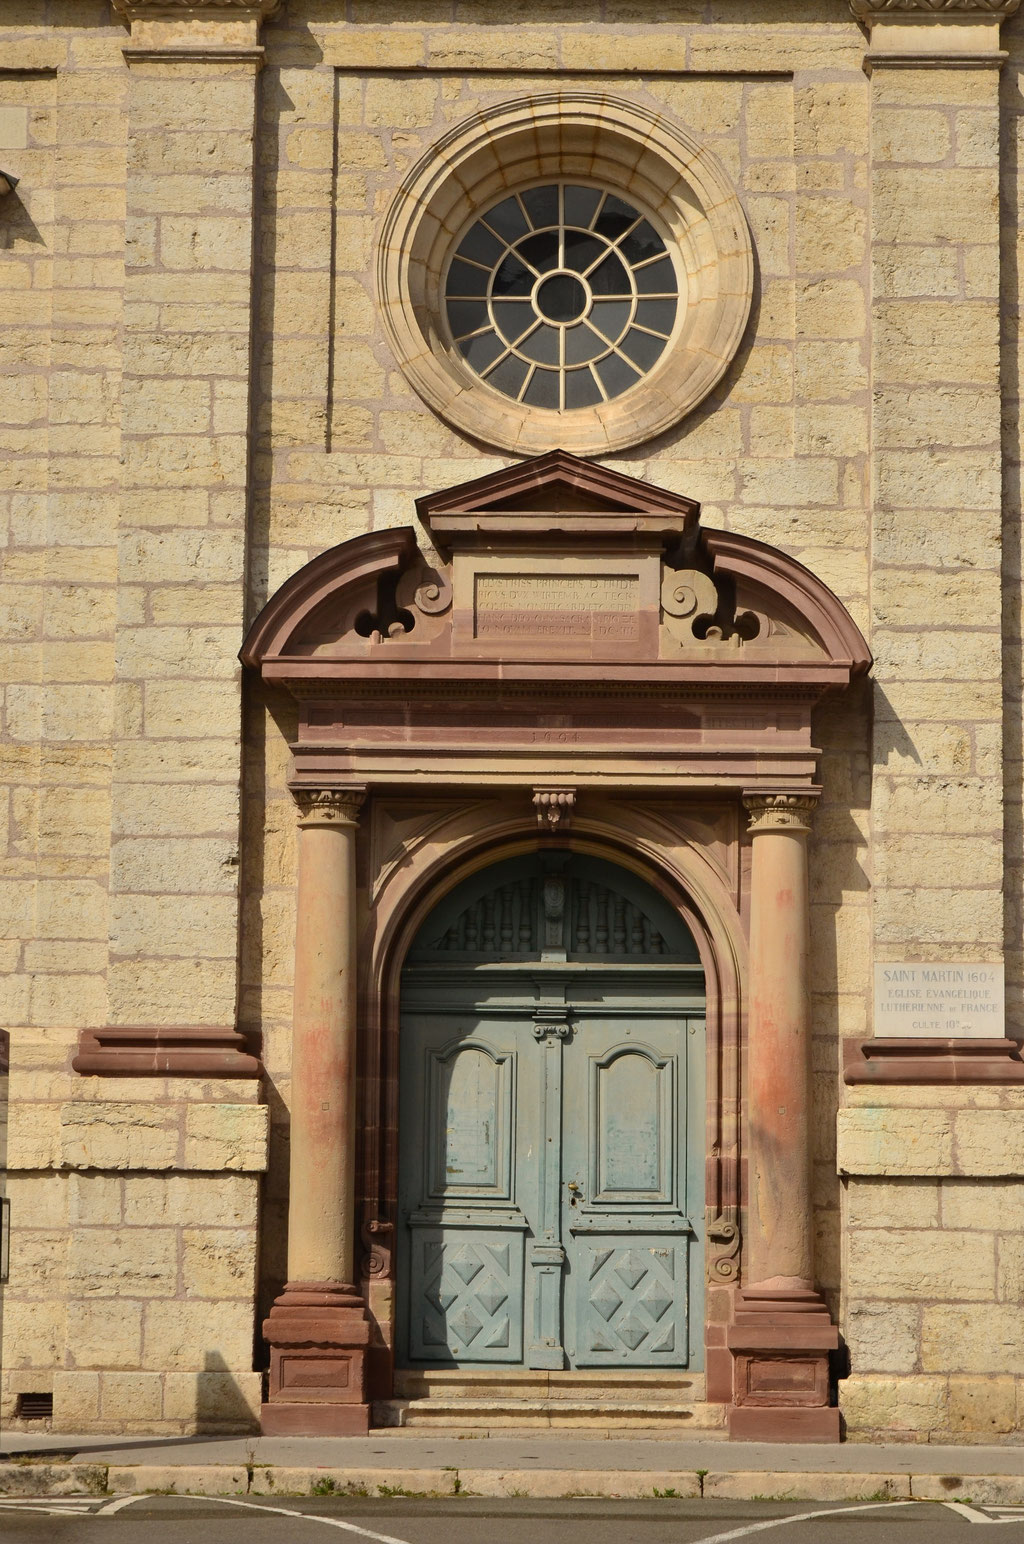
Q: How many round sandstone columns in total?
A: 2